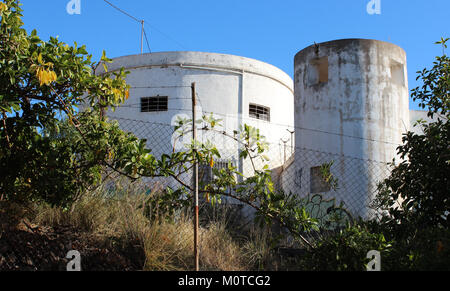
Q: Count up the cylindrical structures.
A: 2